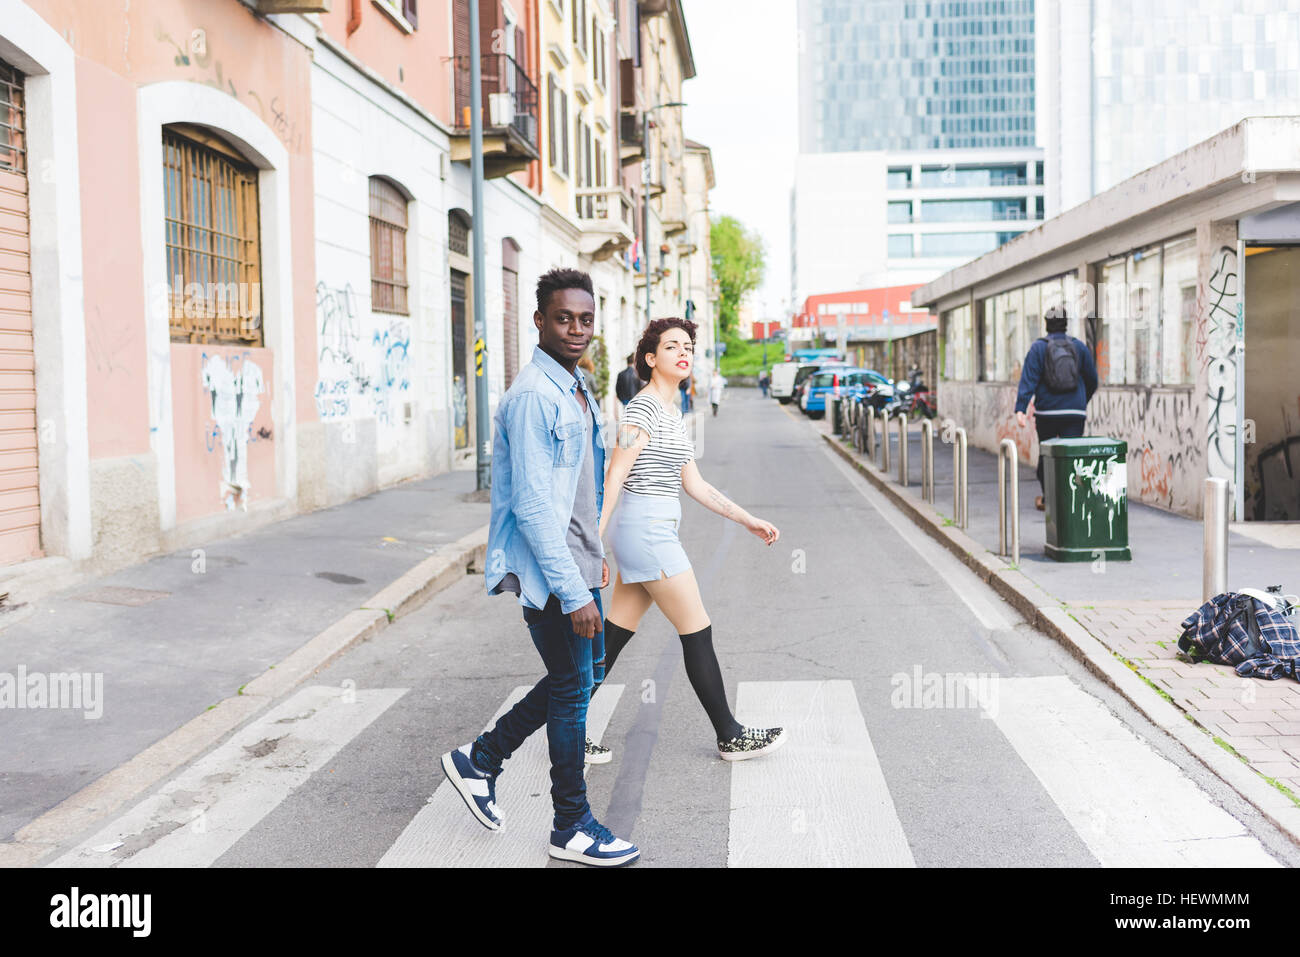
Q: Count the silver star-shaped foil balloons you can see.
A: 0